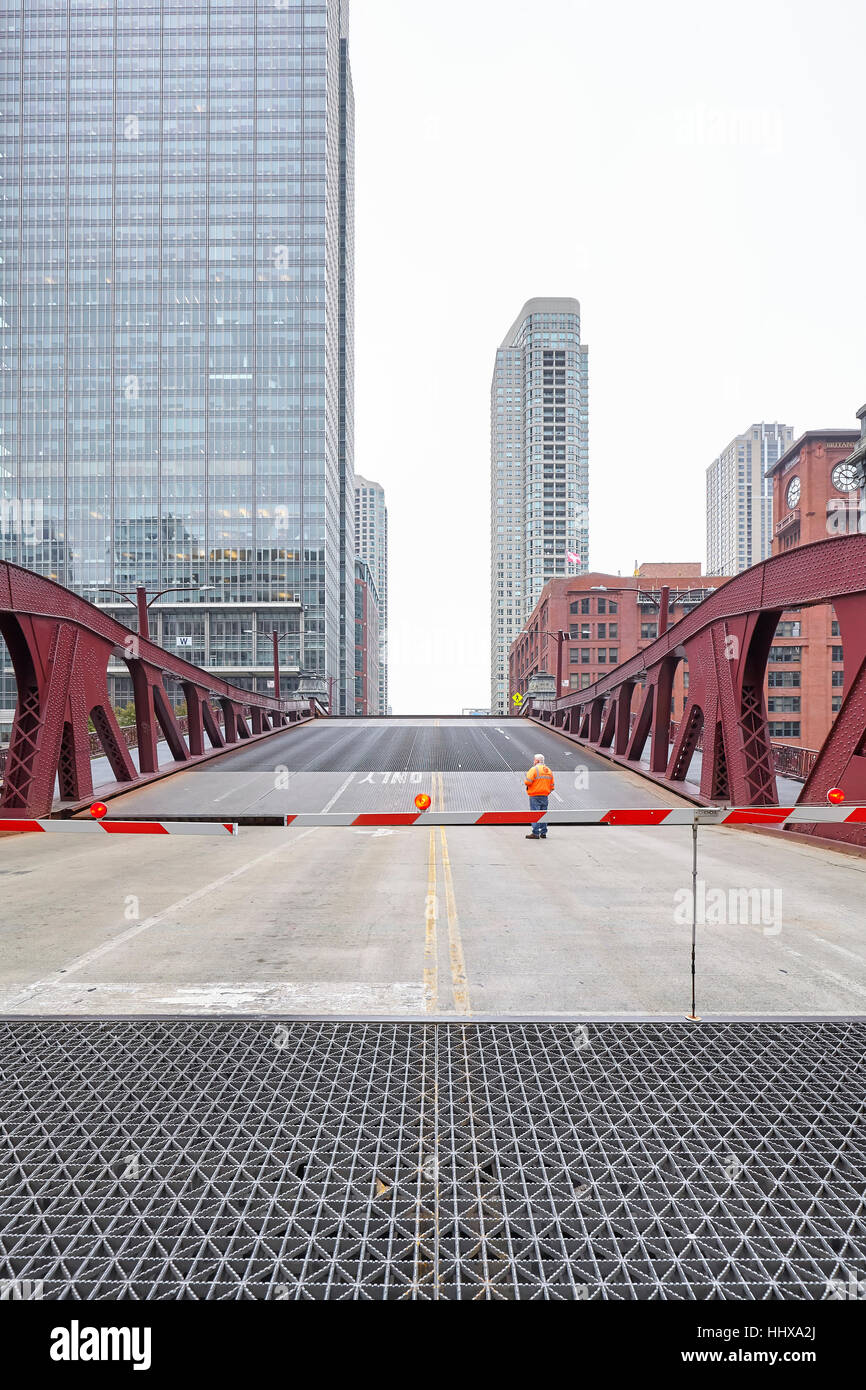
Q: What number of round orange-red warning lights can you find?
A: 3